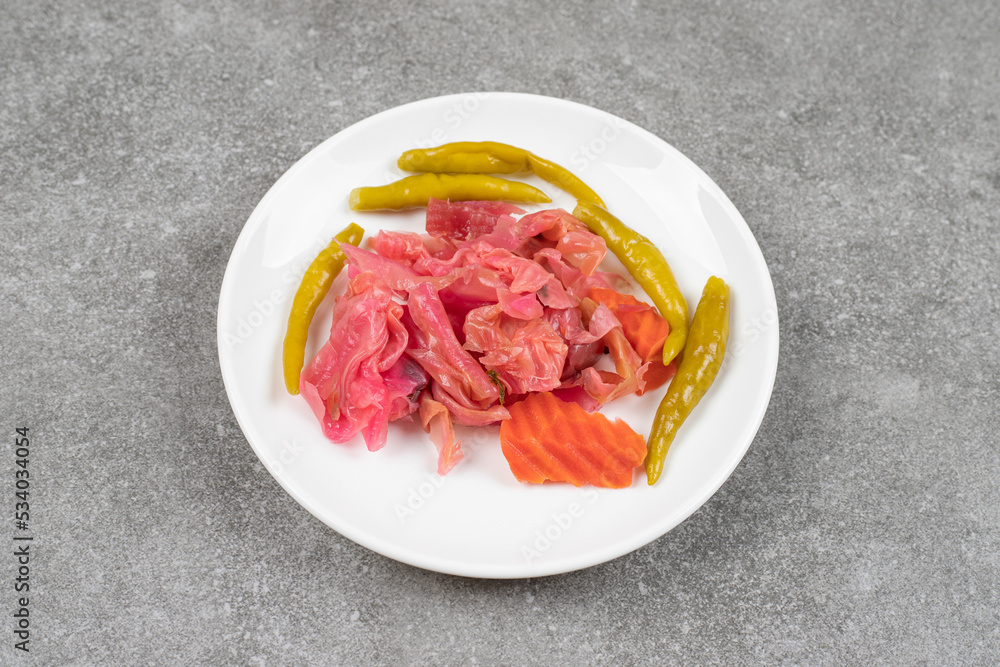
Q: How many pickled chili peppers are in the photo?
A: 5